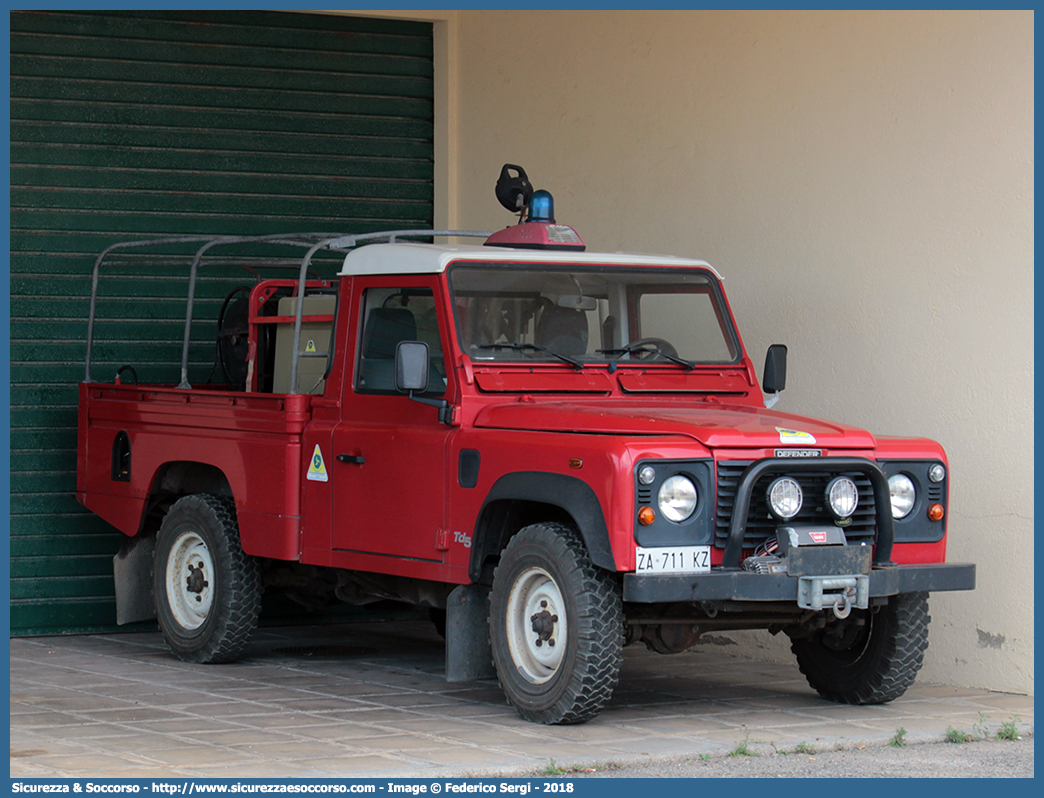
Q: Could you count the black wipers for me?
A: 2